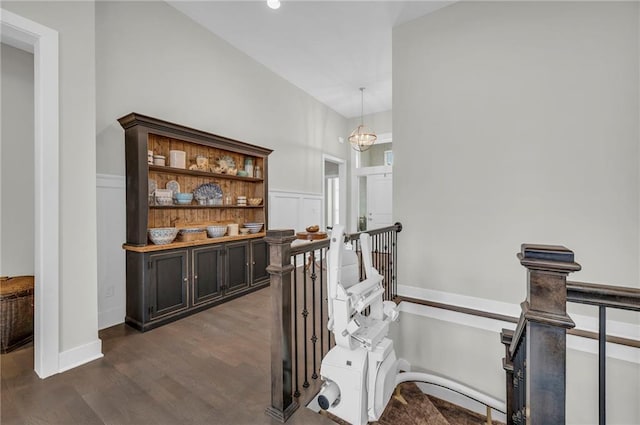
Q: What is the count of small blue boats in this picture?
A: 0